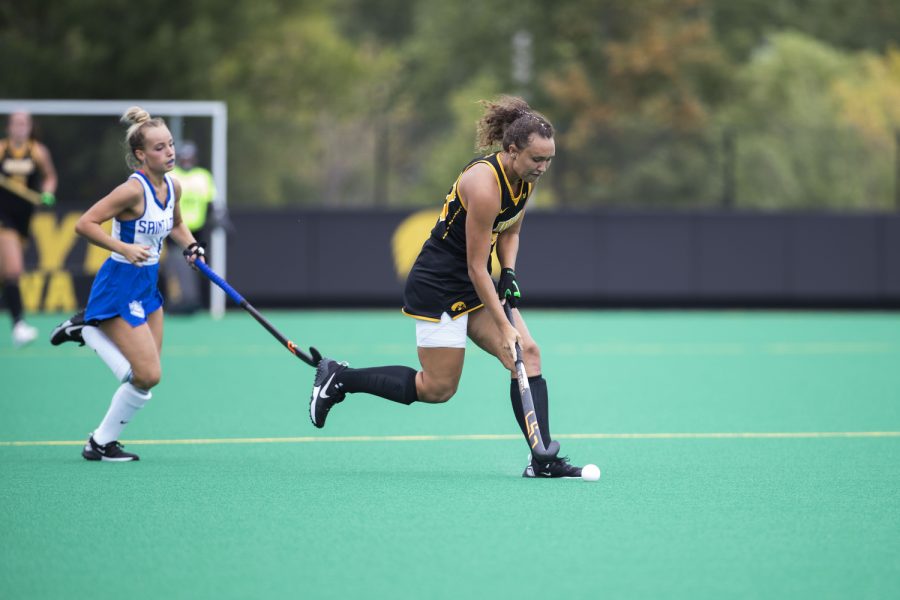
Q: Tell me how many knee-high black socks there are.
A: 3